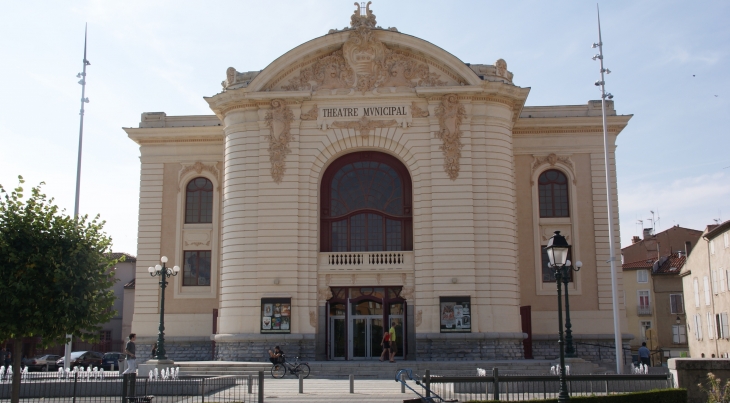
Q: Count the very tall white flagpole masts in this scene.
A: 2